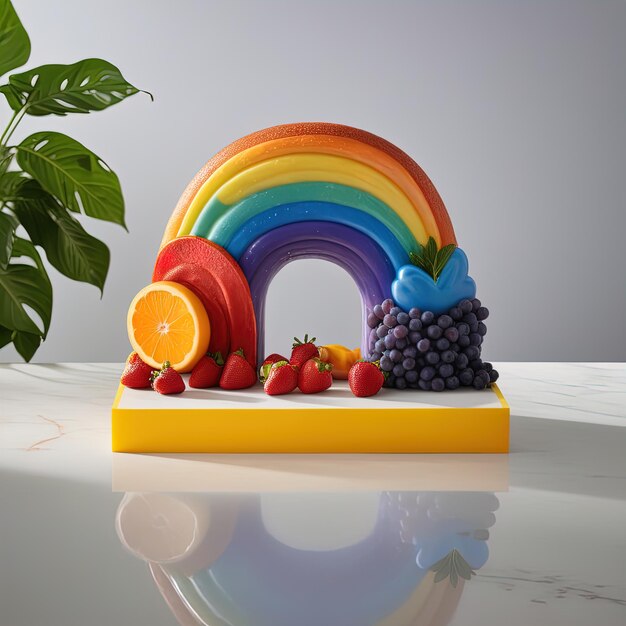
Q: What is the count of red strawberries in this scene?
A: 9